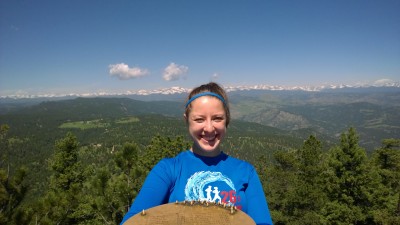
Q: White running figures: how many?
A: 2